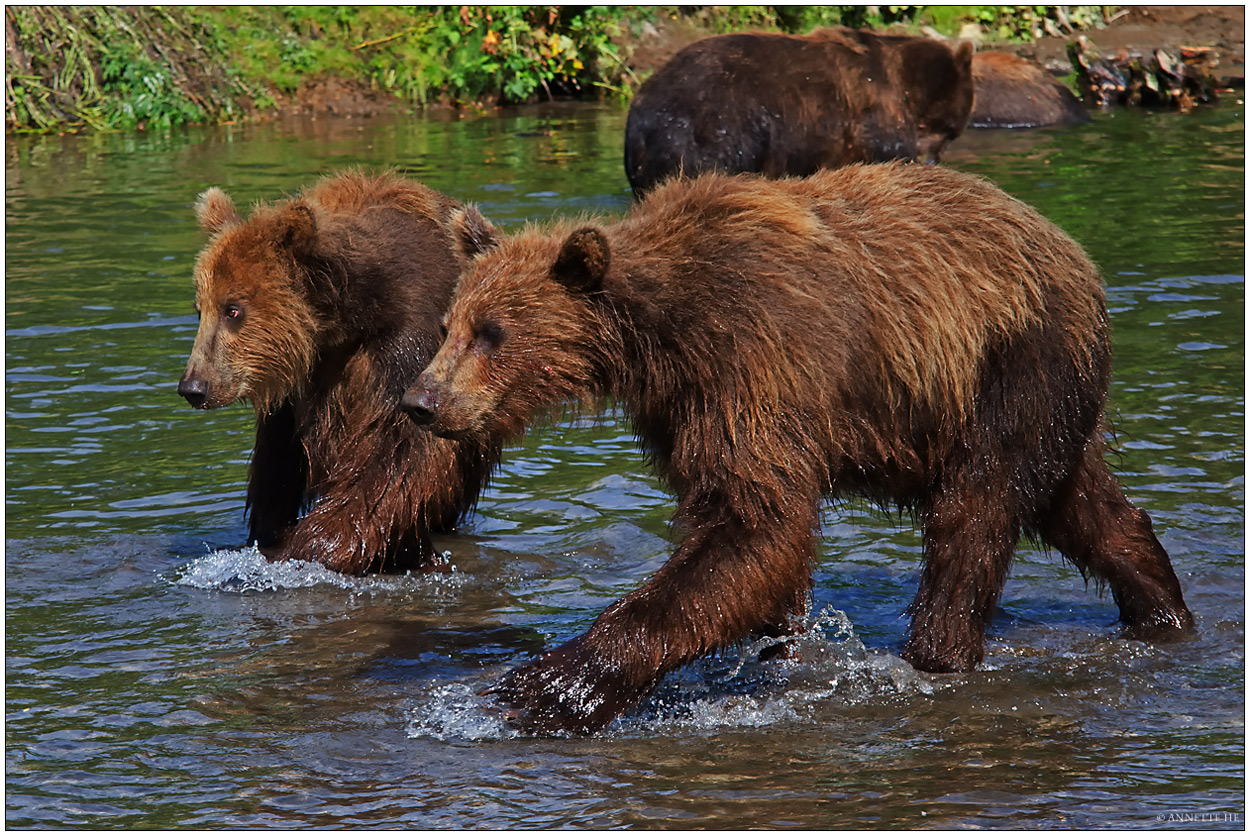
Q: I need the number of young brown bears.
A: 2